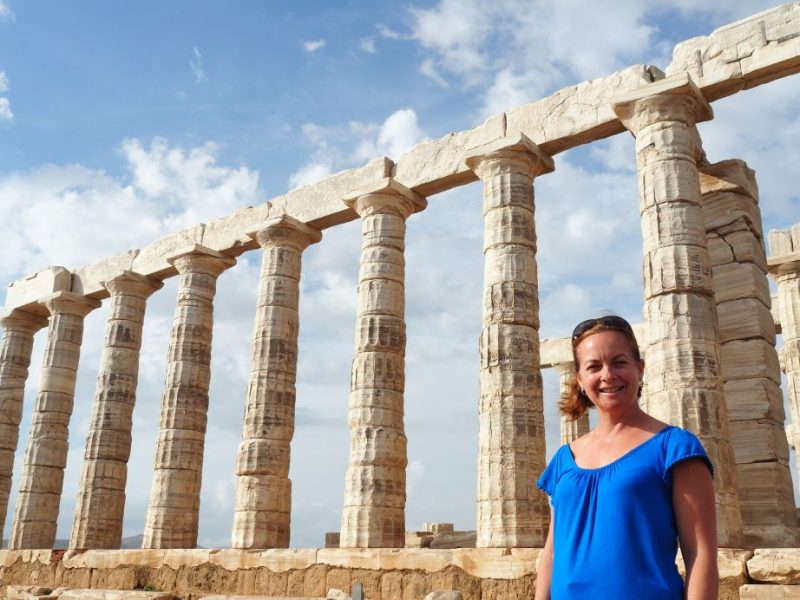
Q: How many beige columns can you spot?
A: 11